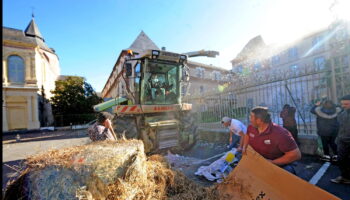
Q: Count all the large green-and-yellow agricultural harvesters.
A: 1